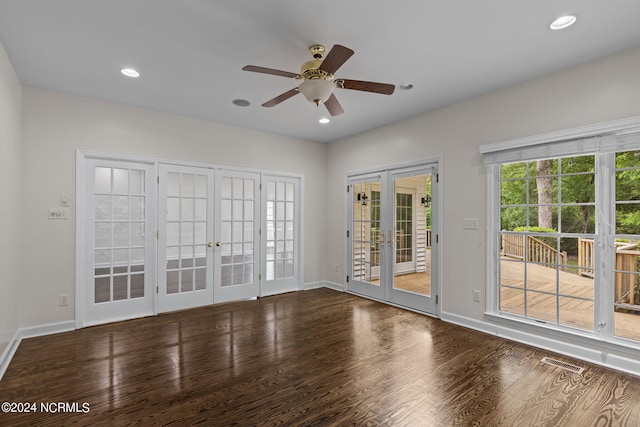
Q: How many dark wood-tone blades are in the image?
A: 5